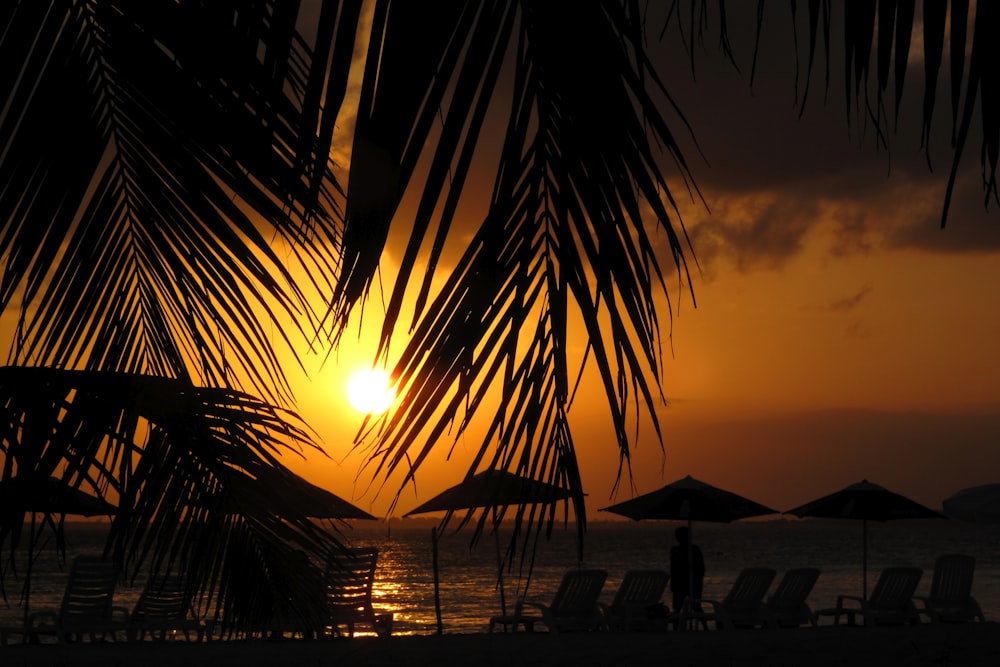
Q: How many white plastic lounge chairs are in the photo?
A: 9